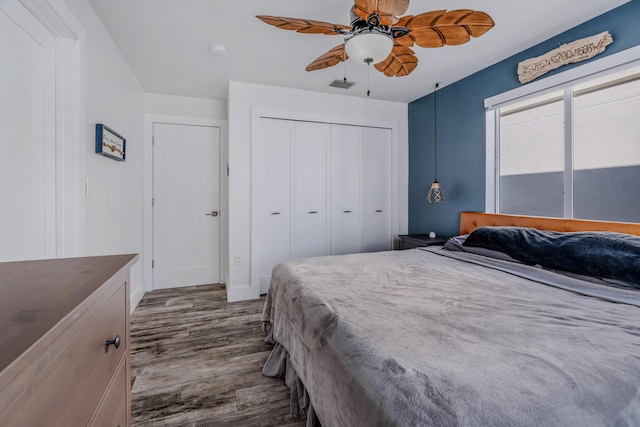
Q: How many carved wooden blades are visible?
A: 5